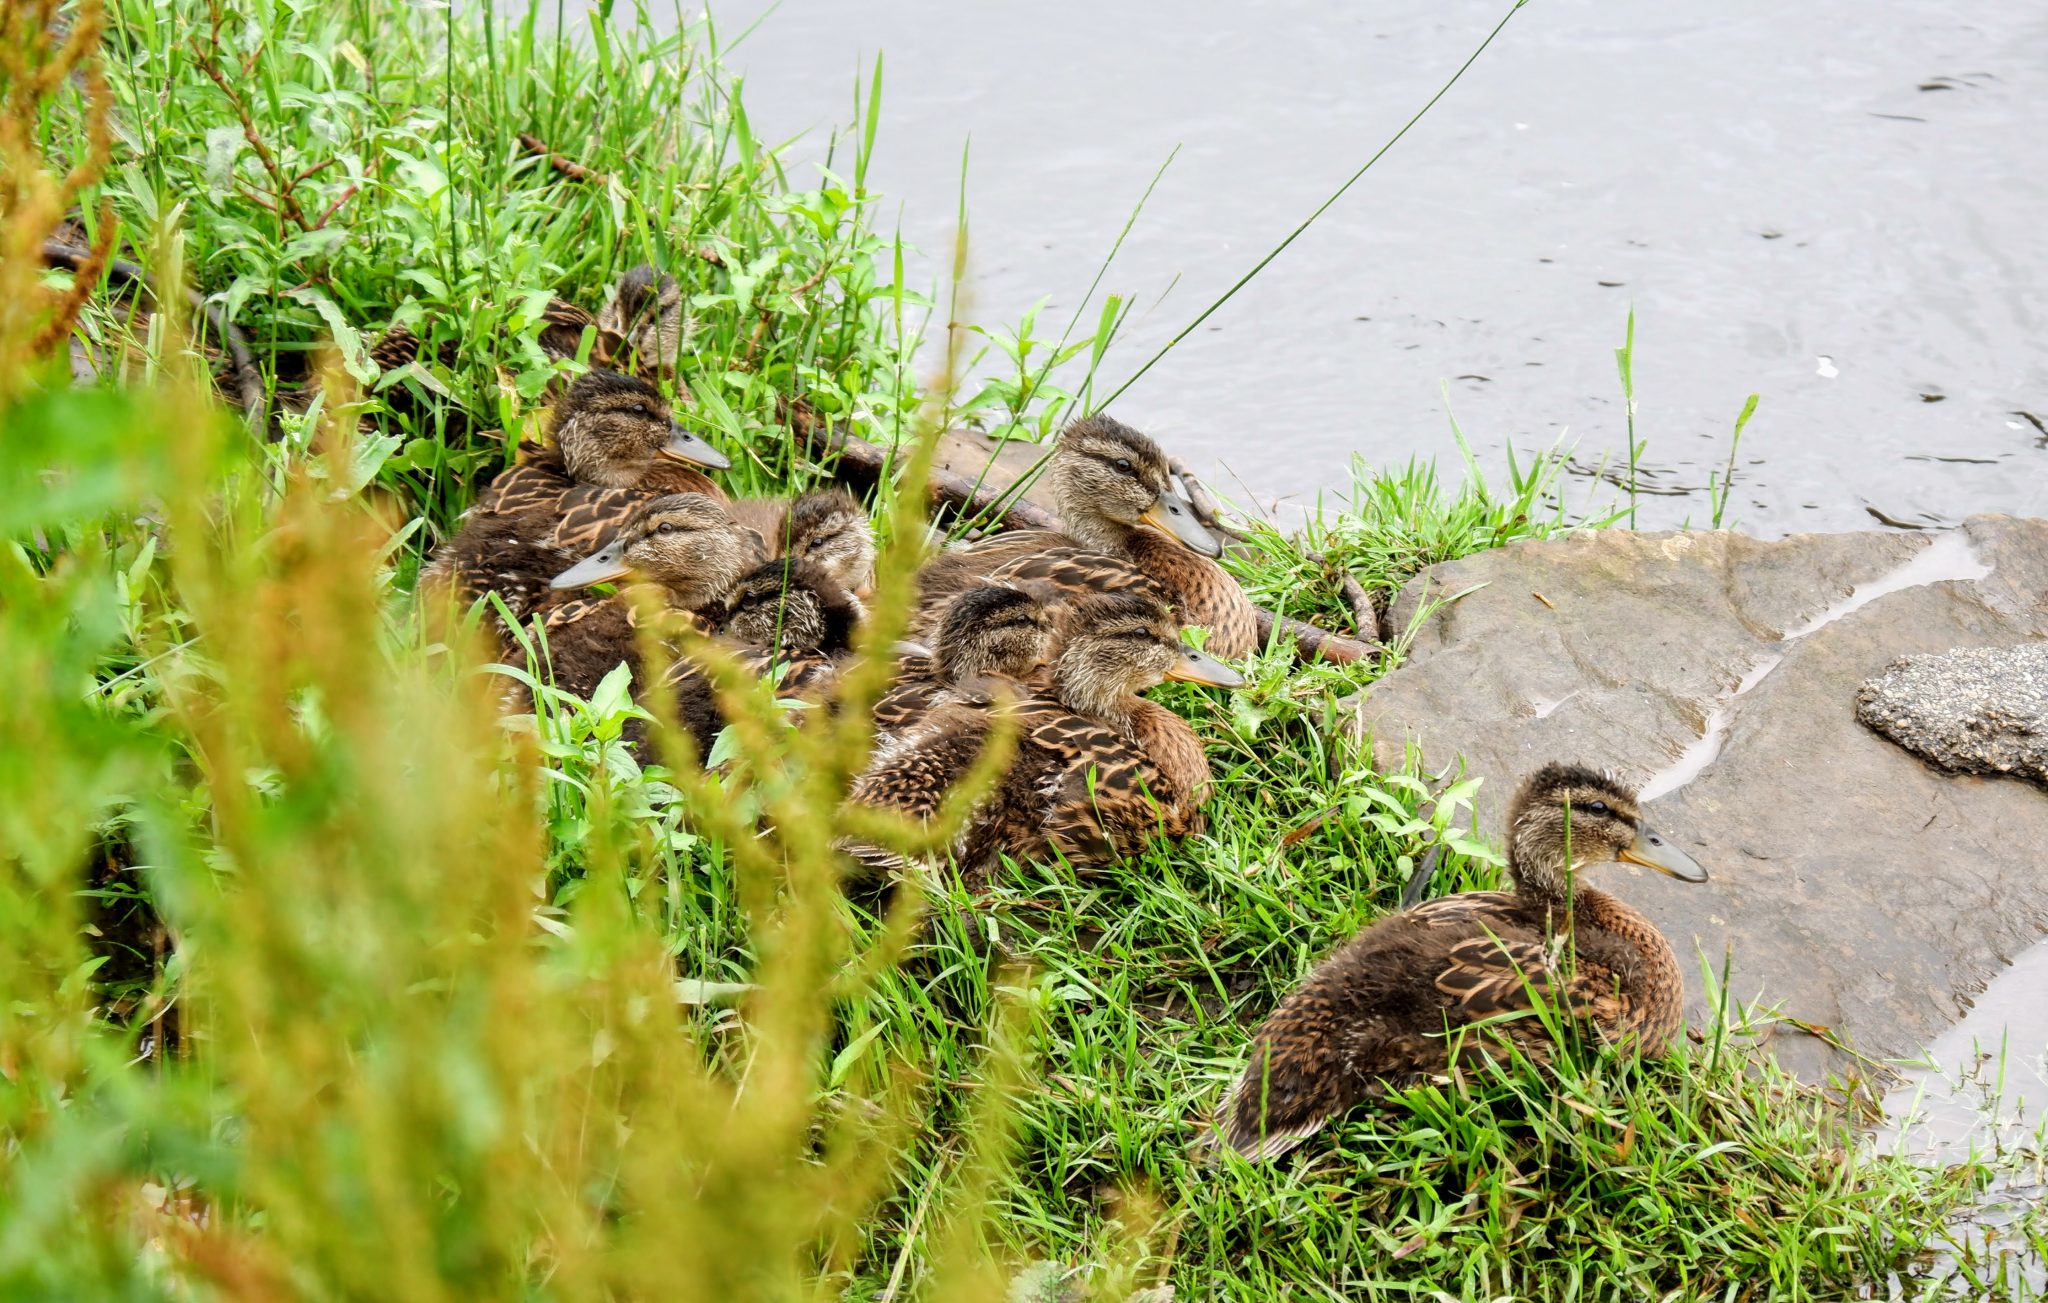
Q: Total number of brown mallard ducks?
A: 9